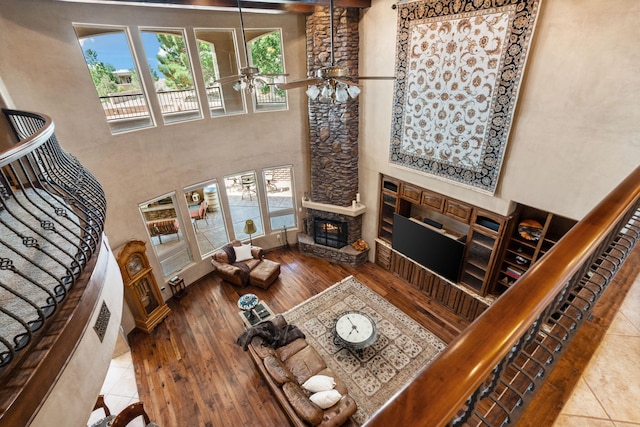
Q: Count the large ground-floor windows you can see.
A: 4